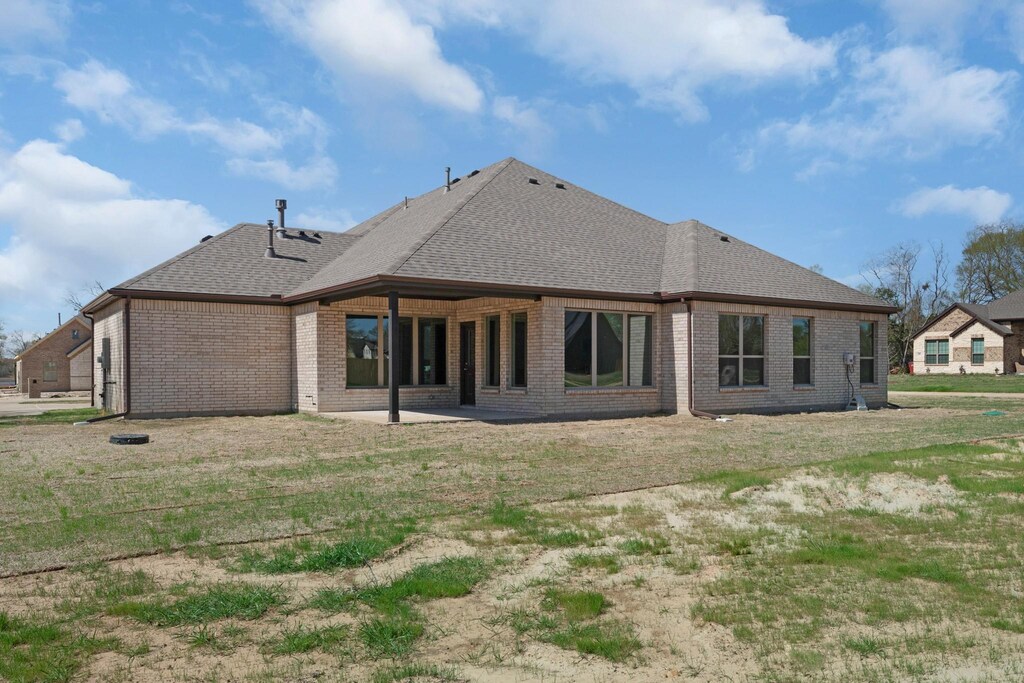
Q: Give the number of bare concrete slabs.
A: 1